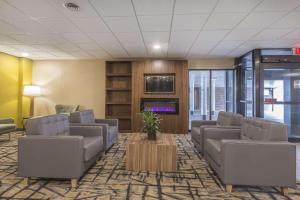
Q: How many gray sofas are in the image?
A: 4